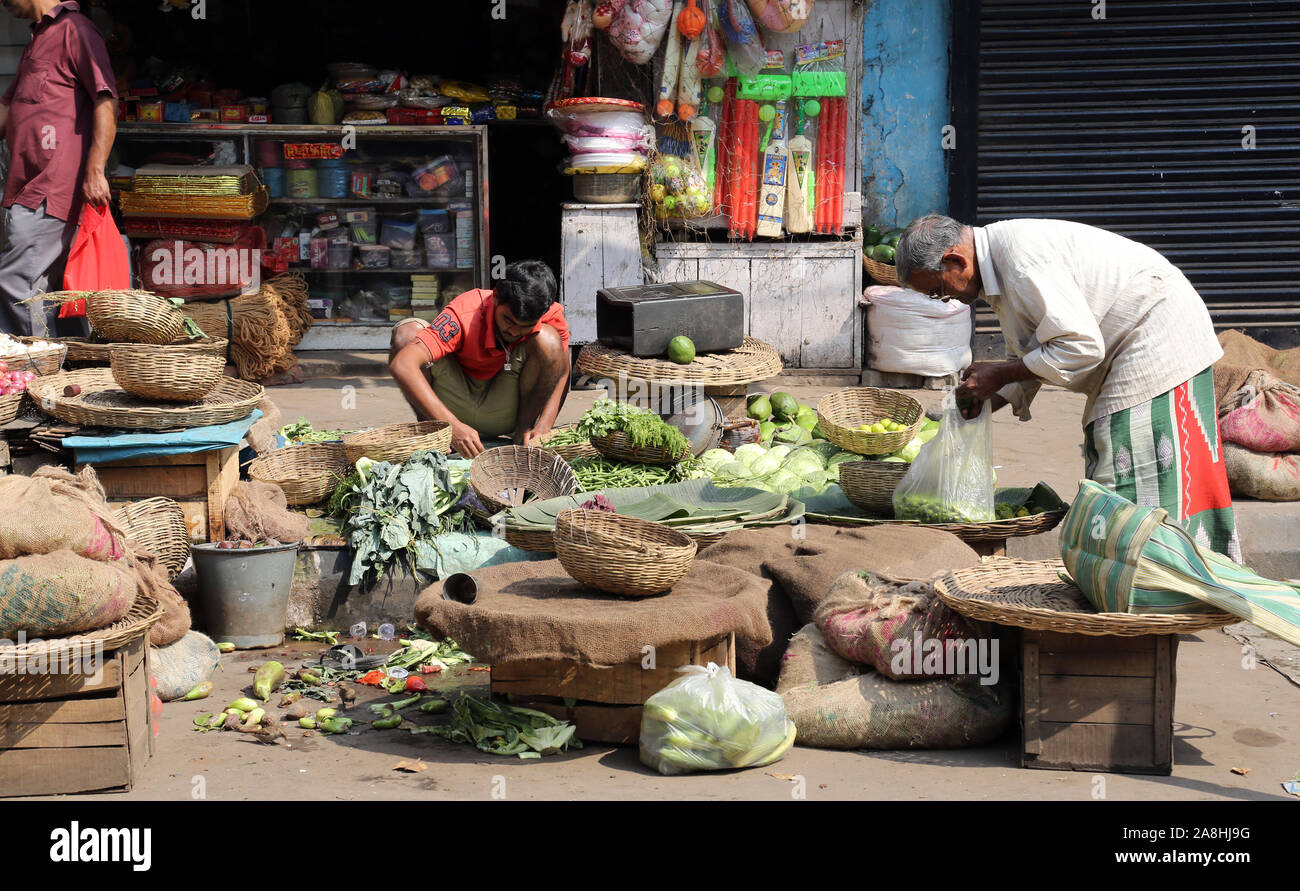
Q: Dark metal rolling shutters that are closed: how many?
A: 1